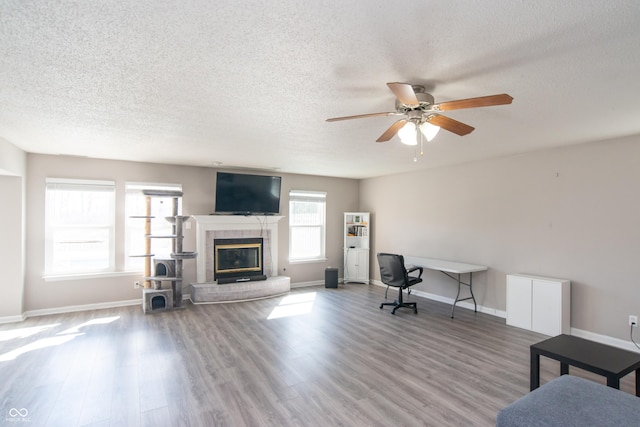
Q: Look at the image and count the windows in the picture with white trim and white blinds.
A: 3